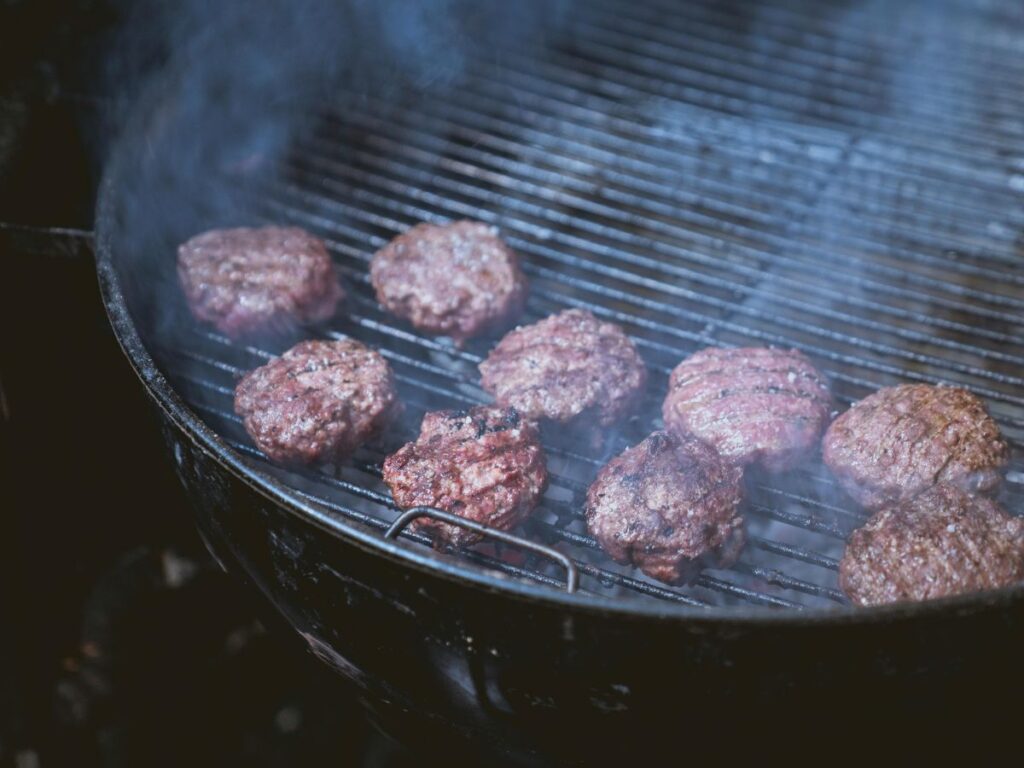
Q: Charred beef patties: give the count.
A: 9